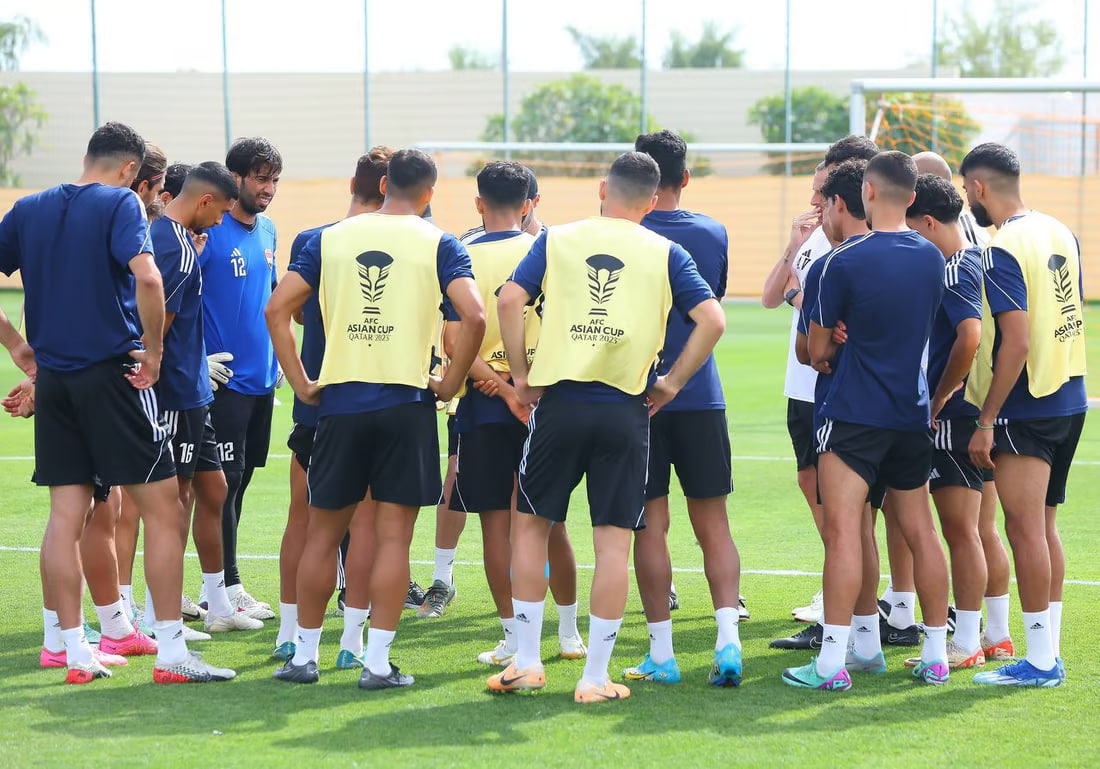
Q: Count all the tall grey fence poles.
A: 8